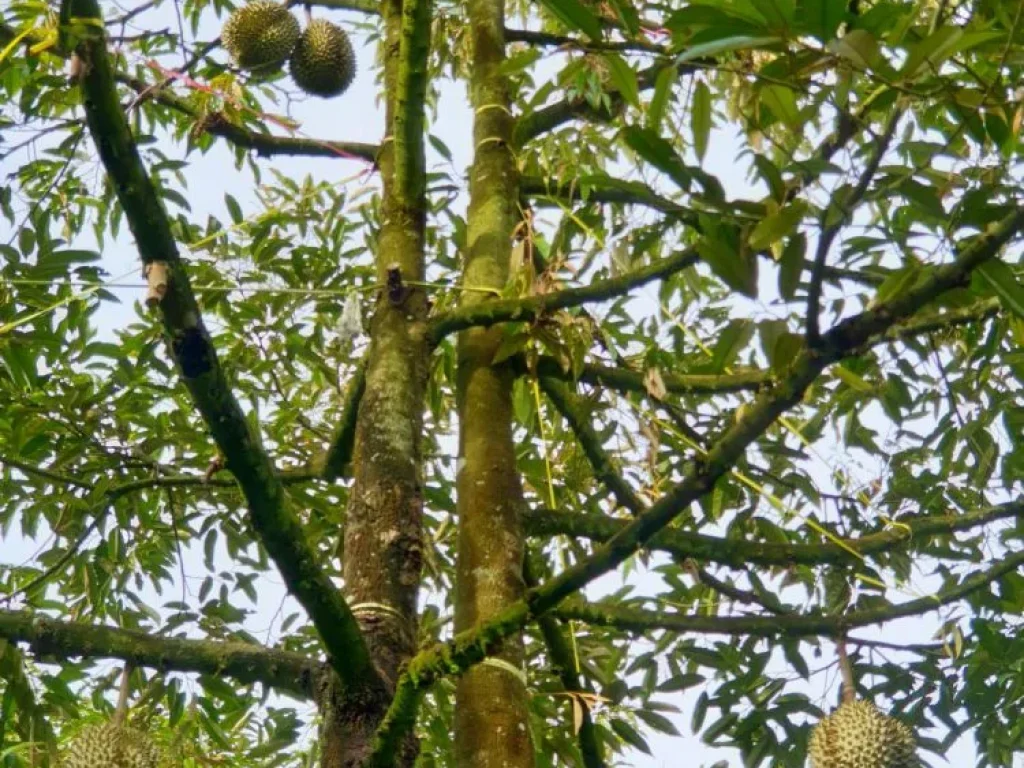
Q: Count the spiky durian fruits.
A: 4